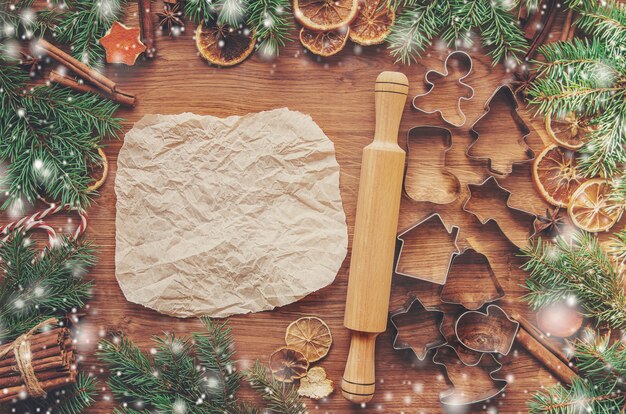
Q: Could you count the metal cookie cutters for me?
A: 9